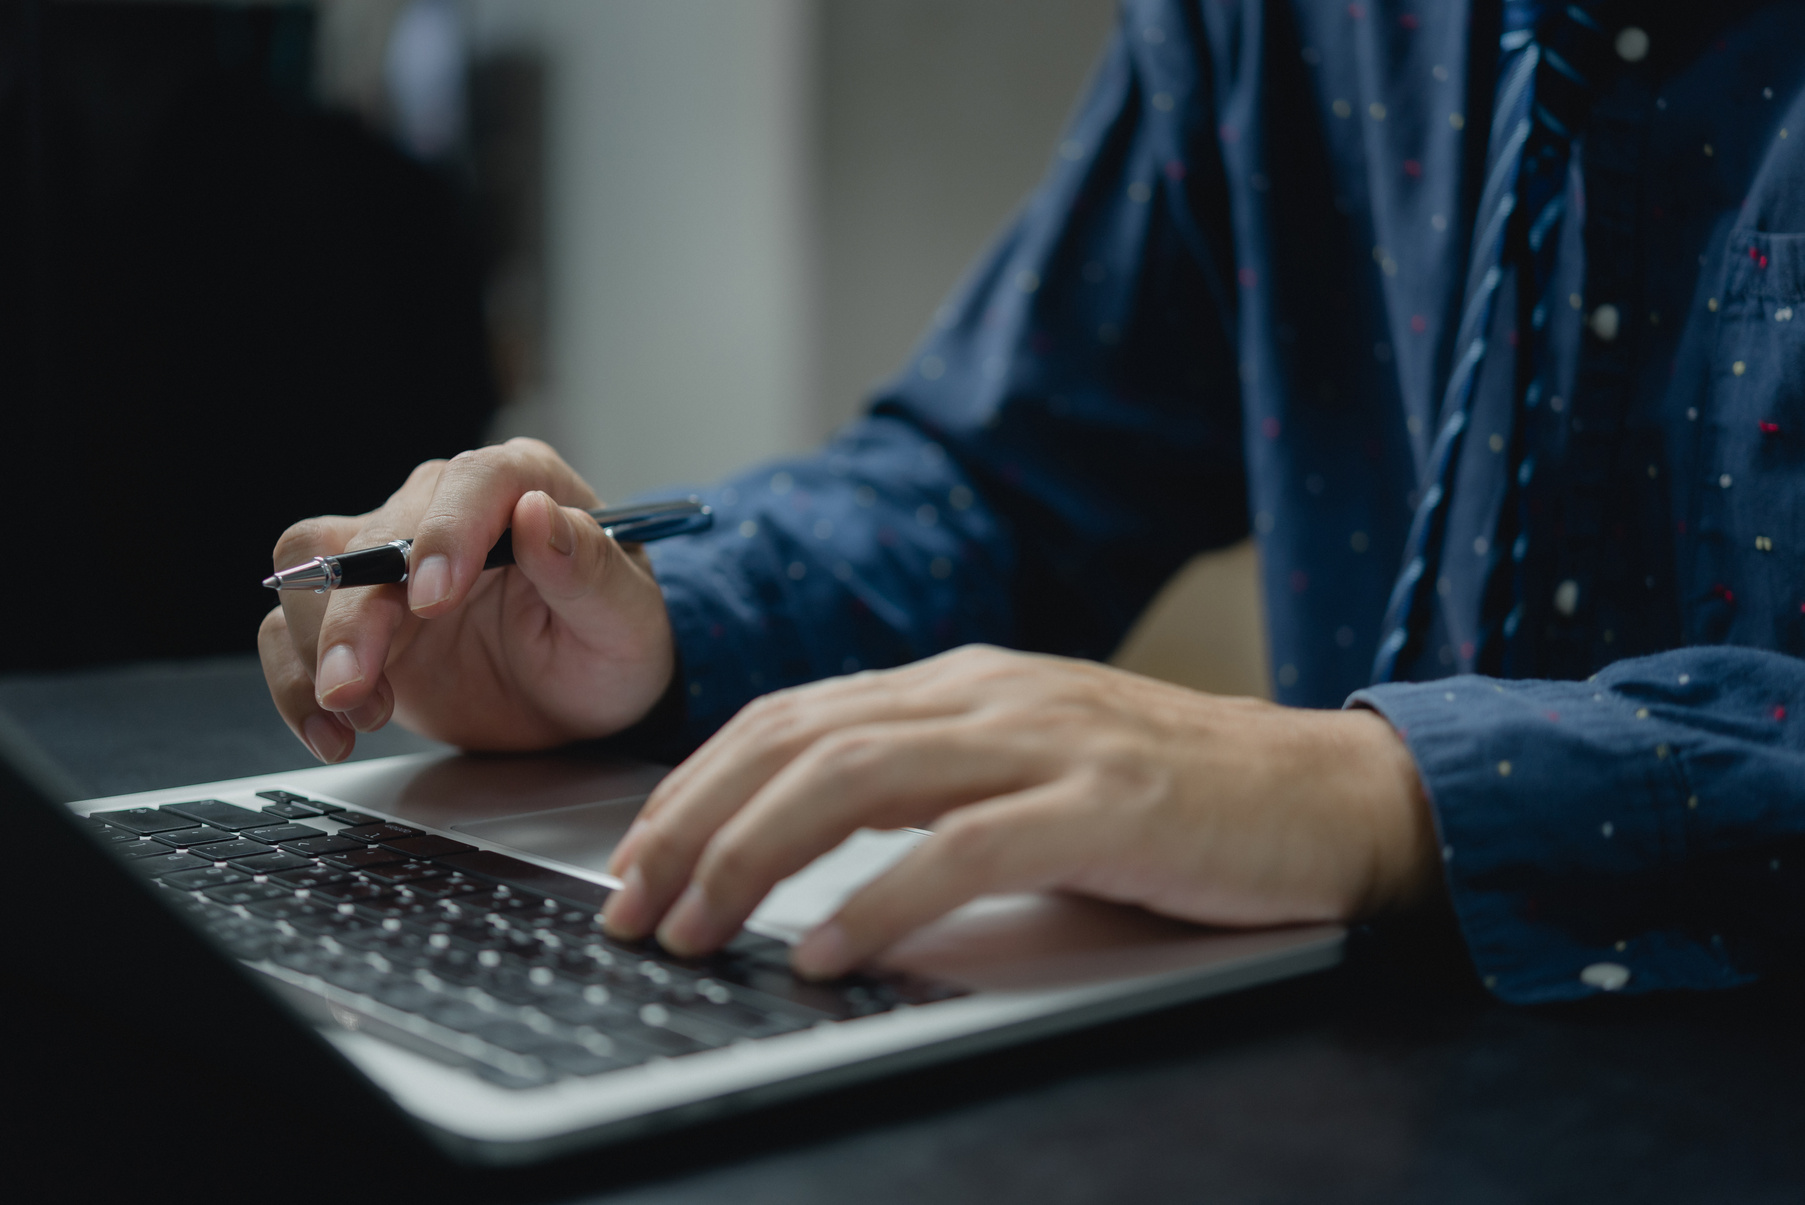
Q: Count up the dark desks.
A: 1